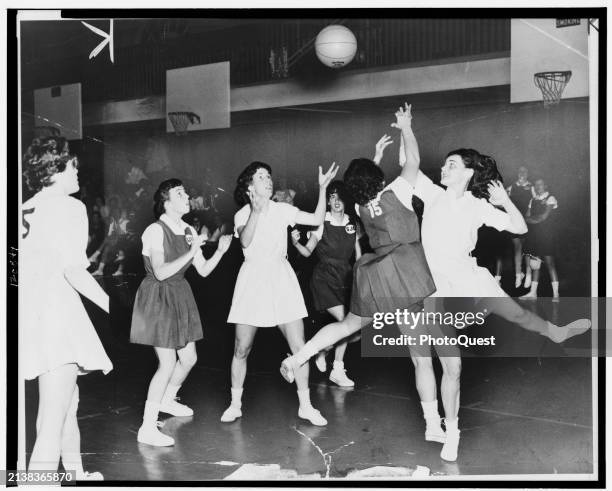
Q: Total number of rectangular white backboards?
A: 3